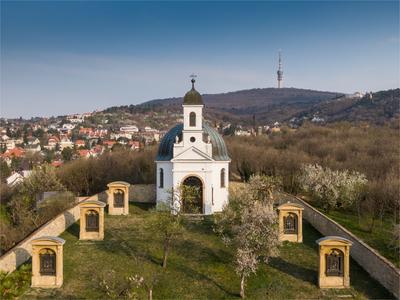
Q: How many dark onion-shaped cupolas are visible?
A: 1